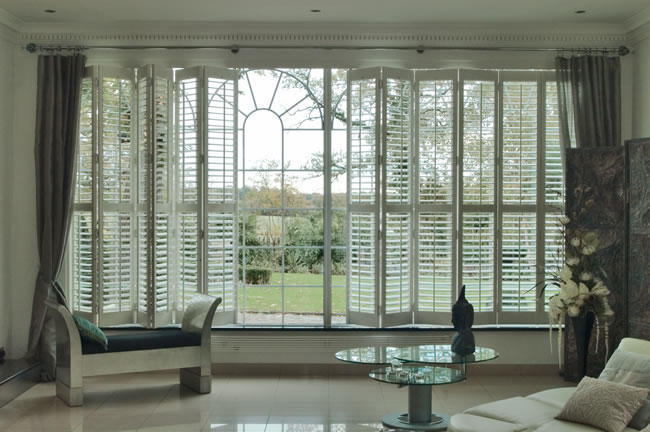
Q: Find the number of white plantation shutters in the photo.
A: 12